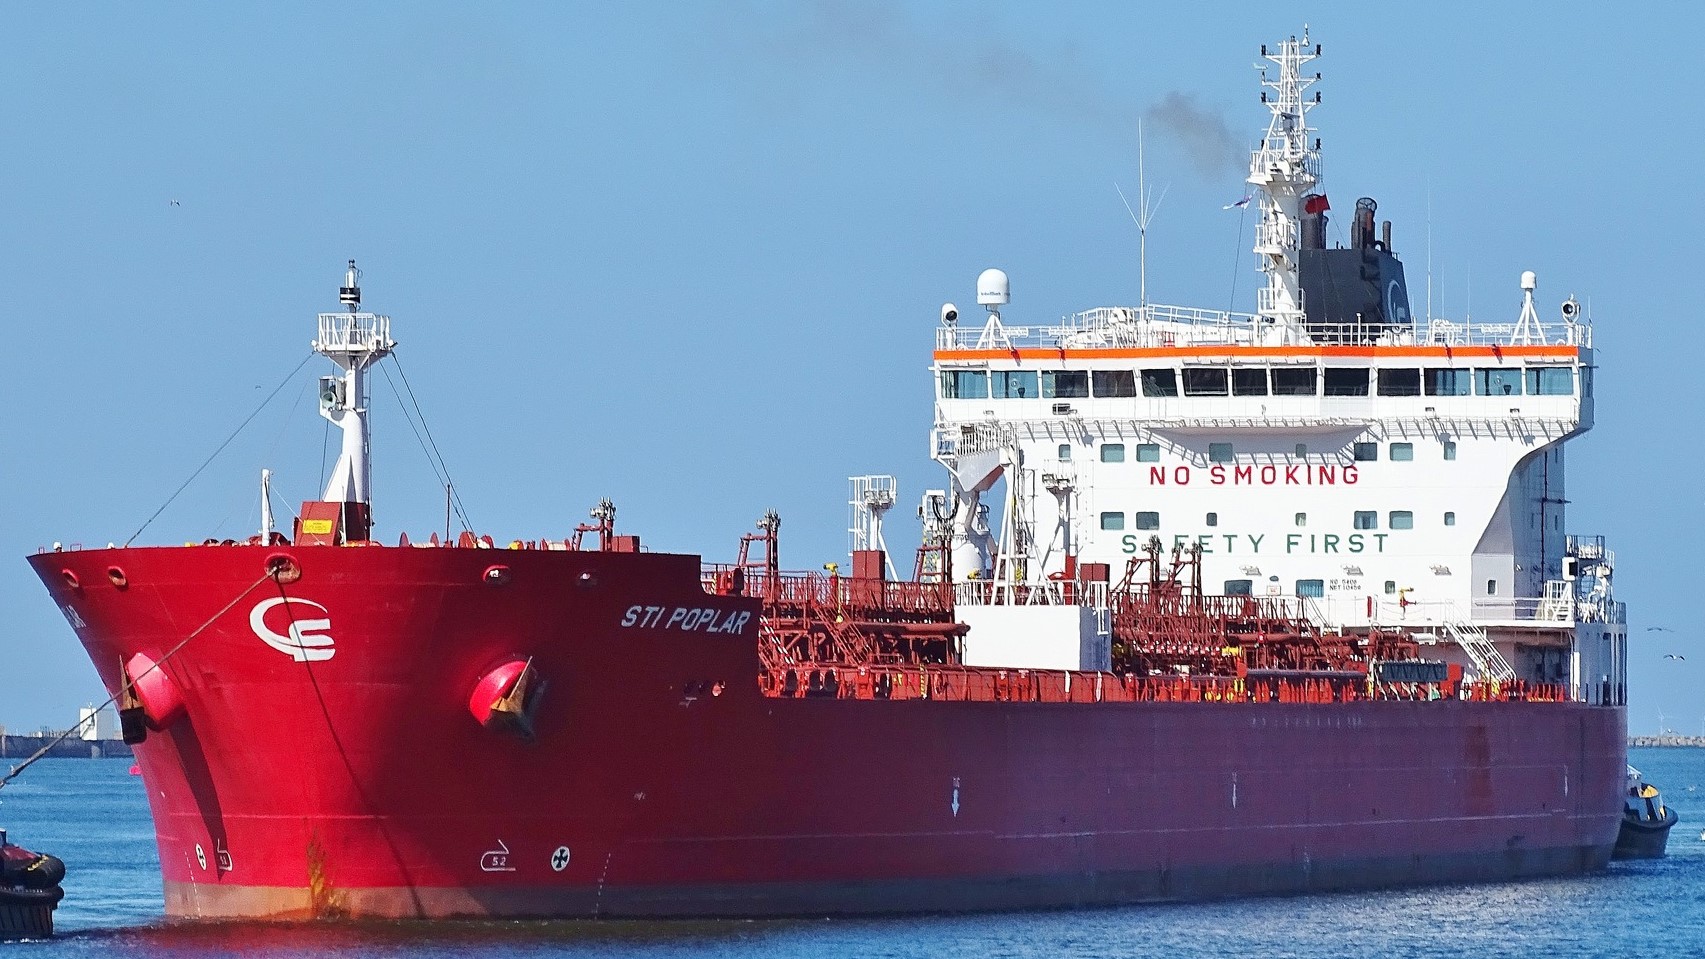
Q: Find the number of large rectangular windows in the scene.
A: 13